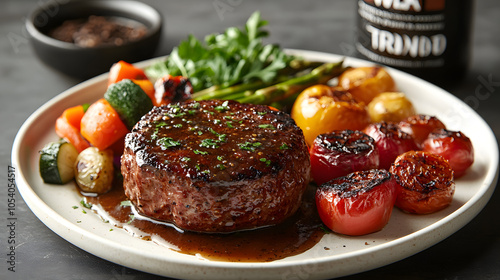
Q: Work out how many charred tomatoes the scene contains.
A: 6